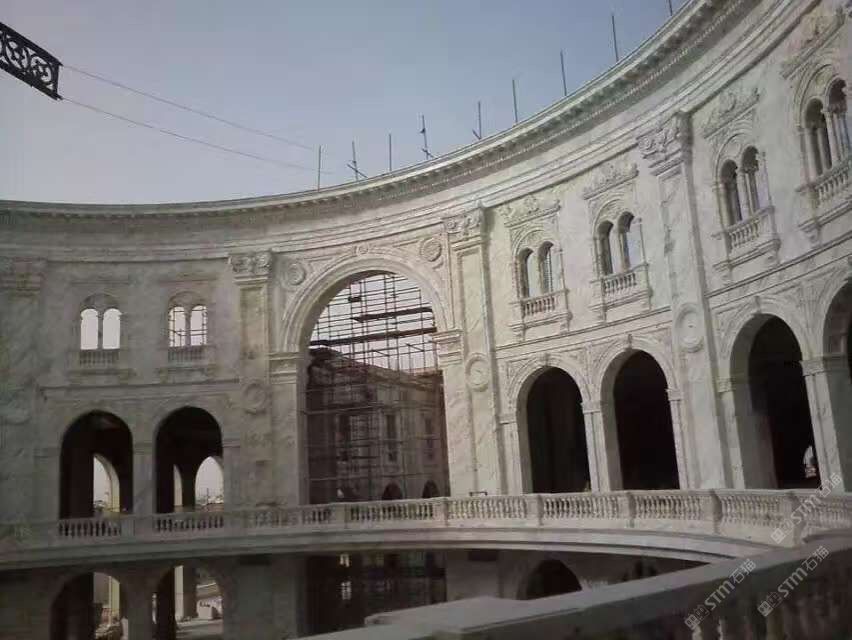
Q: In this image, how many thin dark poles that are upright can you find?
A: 9